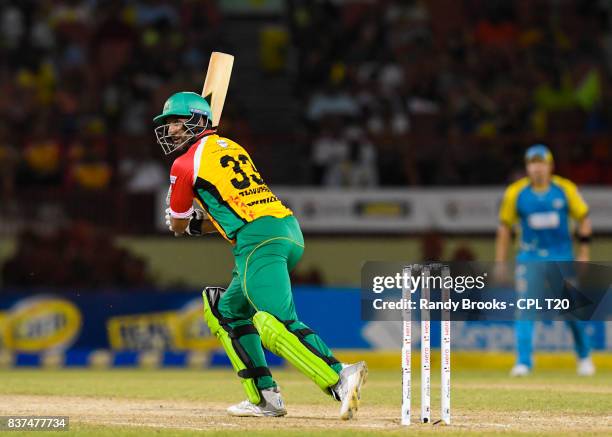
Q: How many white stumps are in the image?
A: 3